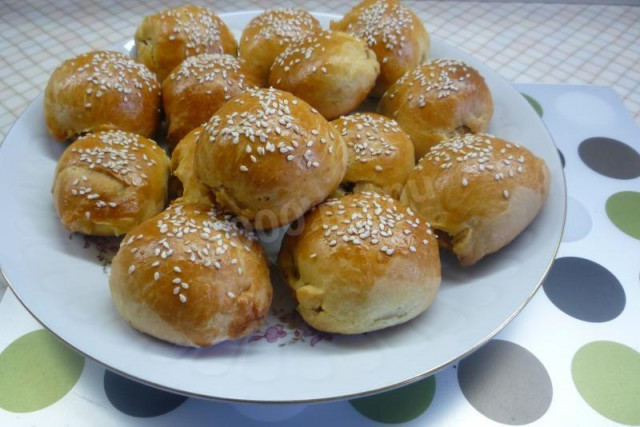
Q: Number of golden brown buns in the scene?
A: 14